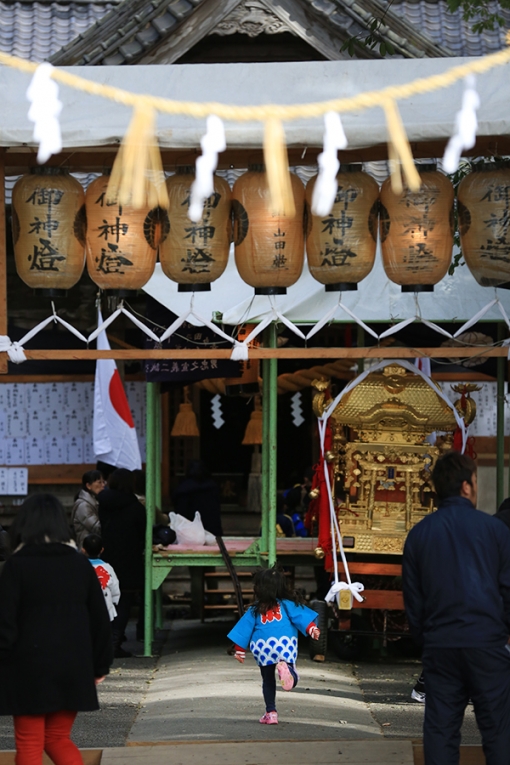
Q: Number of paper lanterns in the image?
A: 7